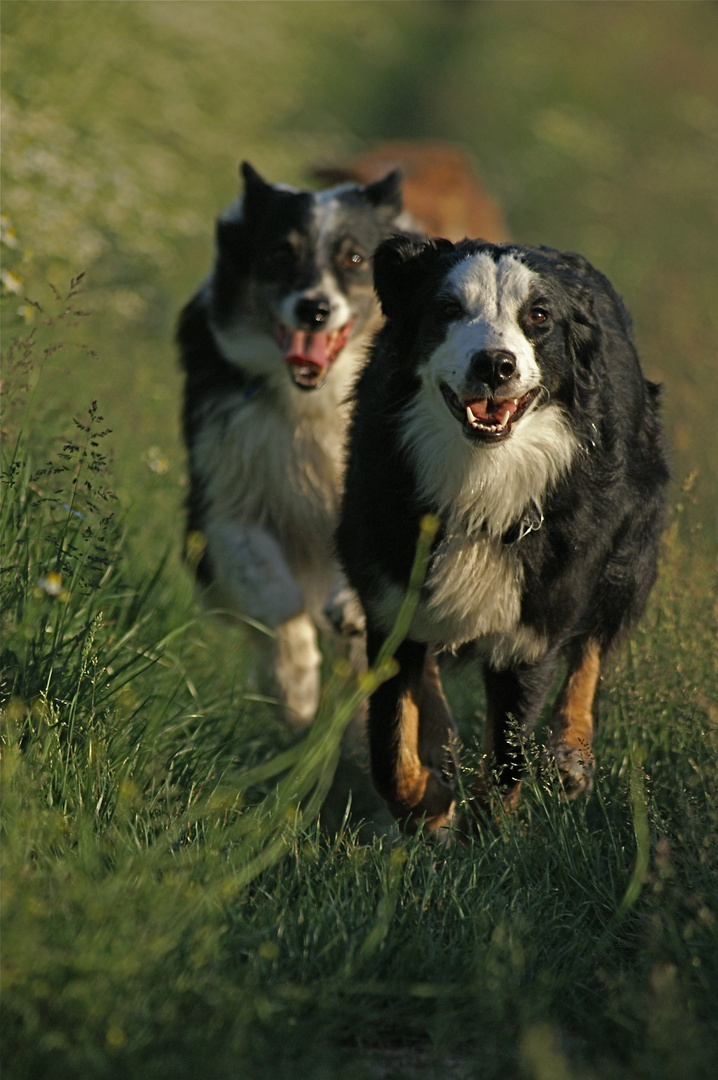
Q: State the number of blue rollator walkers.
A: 0